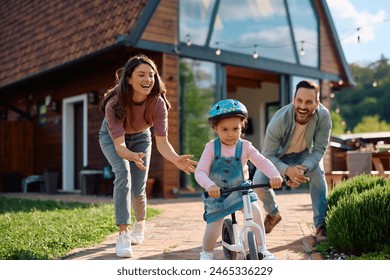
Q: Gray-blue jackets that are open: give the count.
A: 1